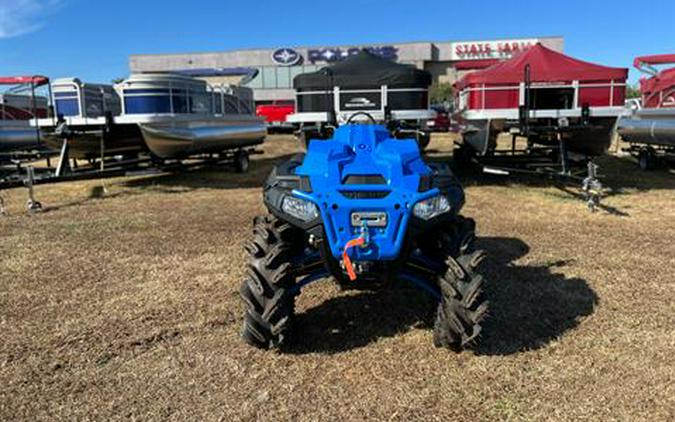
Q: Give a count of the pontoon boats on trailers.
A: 5